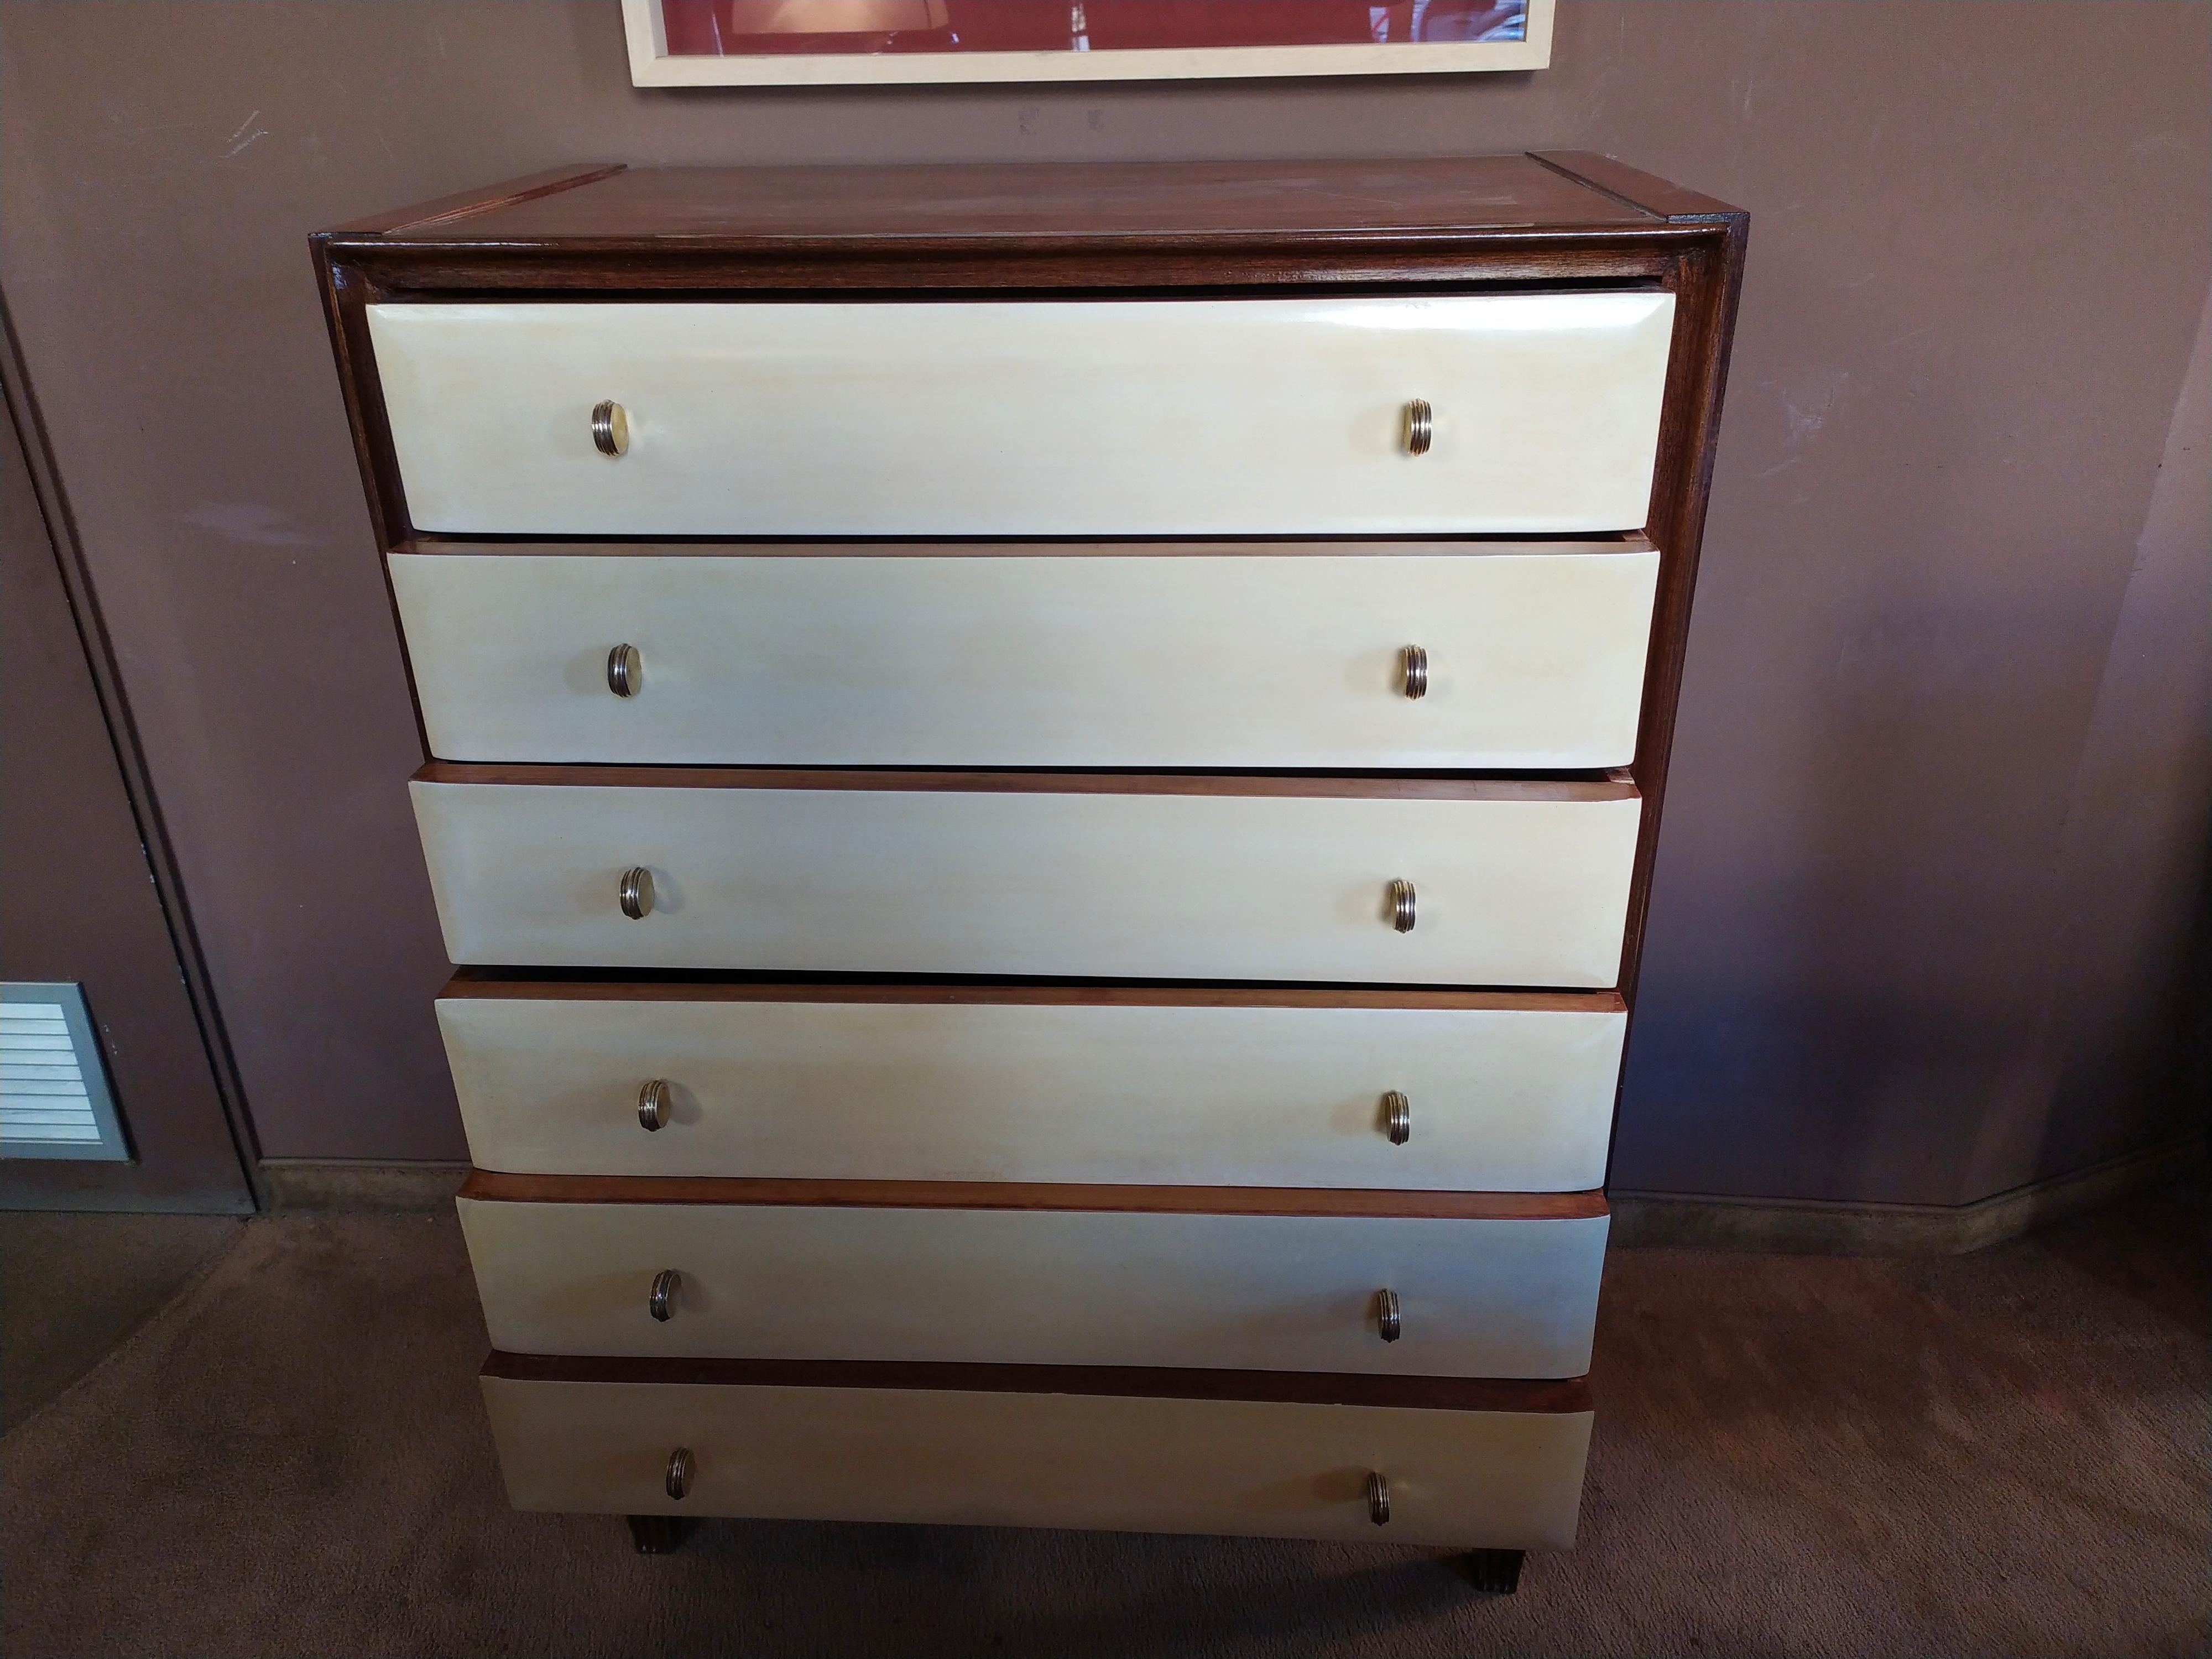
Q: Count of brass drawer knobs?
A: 12